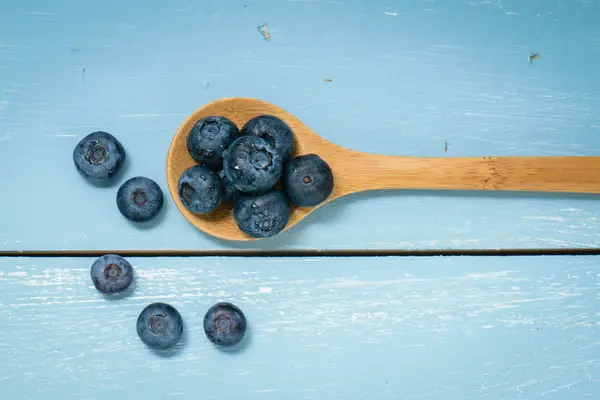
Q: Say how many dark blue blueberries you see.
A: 12